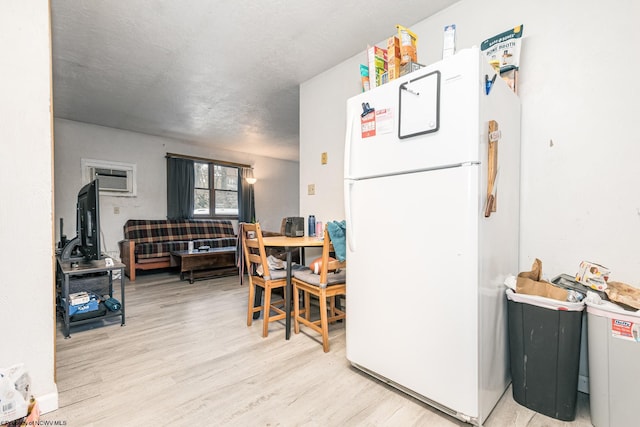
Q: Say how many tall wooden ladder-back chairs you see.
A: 2